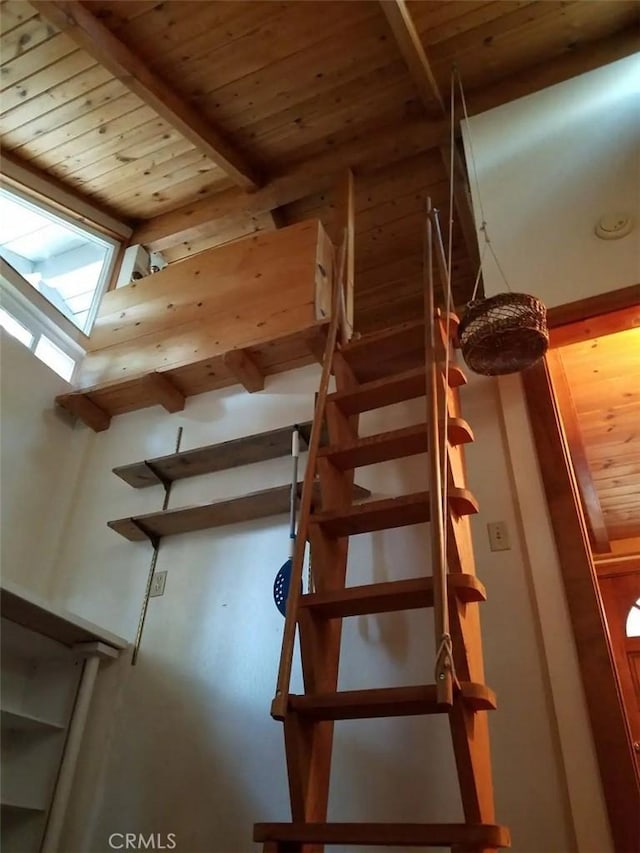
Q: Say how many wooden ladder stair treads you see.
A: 7